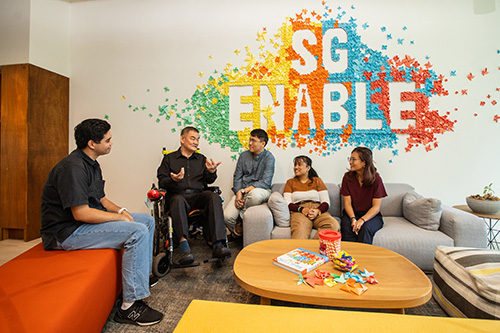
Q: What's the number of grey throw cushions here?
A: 2